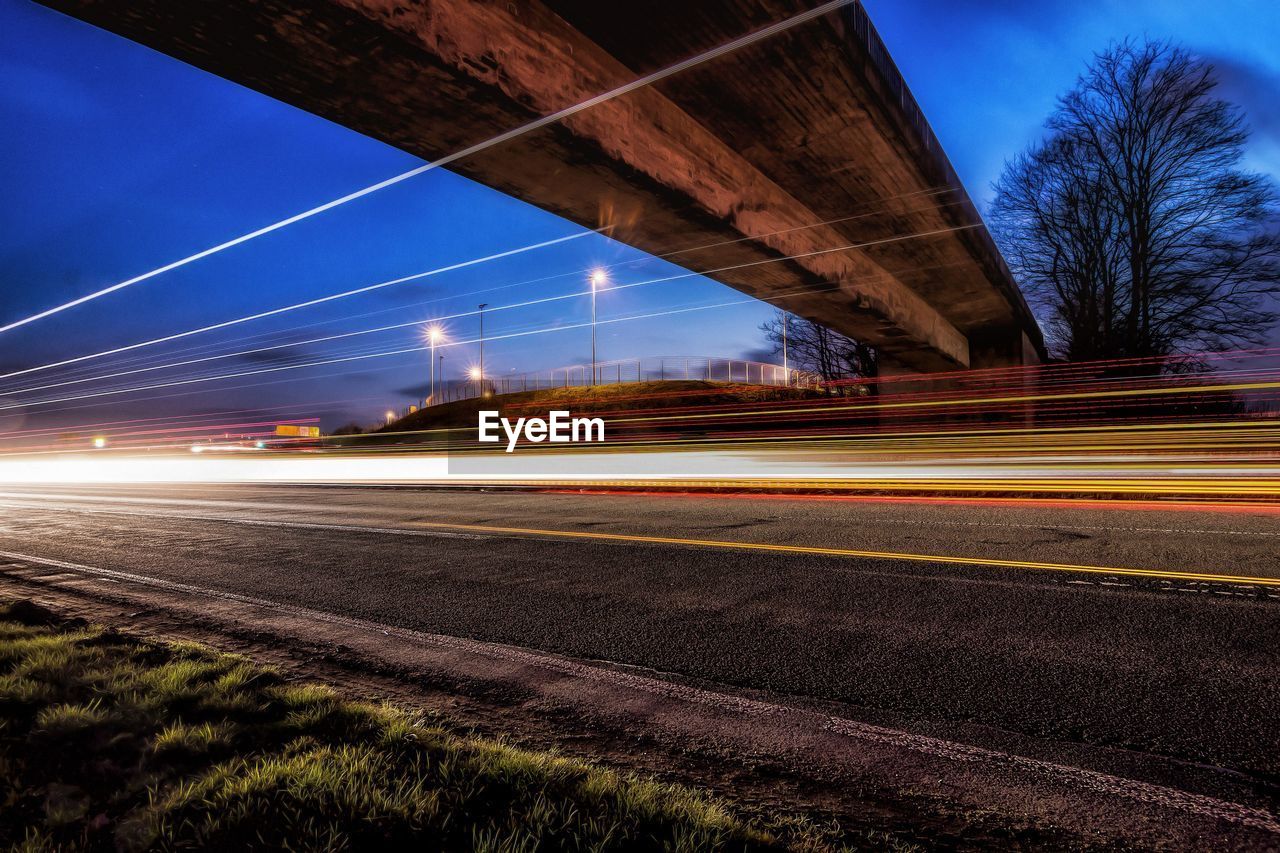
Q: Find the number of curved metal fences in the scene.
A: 1